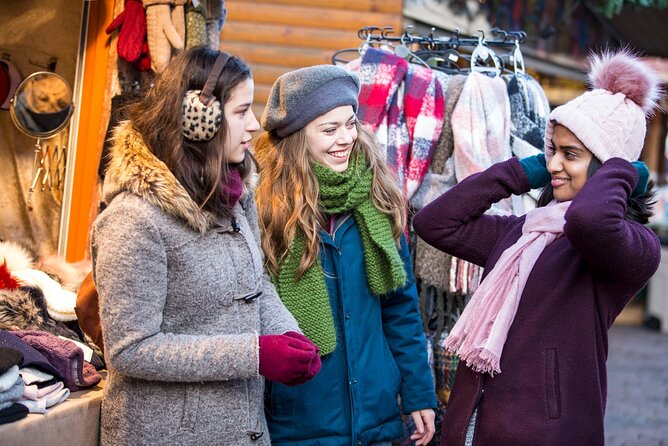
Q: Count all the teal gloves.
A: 2